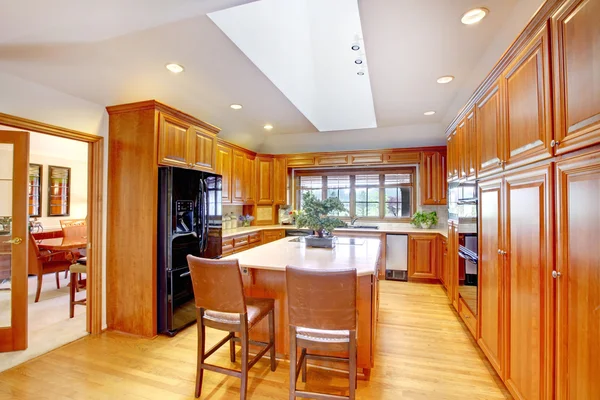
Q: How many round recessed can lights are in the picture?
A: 6